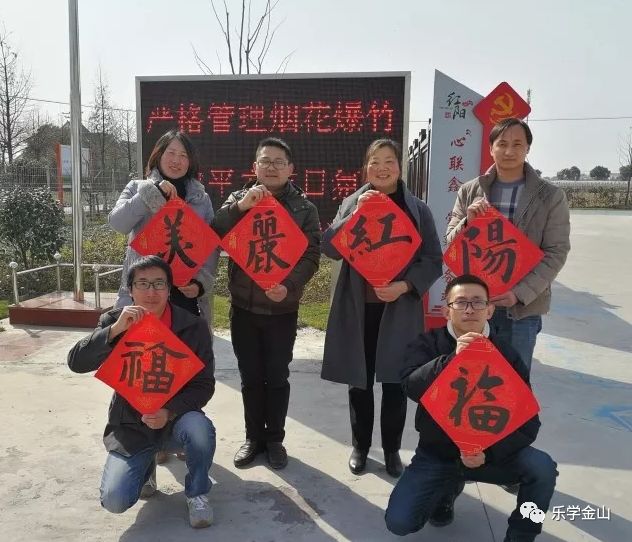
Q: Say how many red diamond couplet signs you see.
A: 6